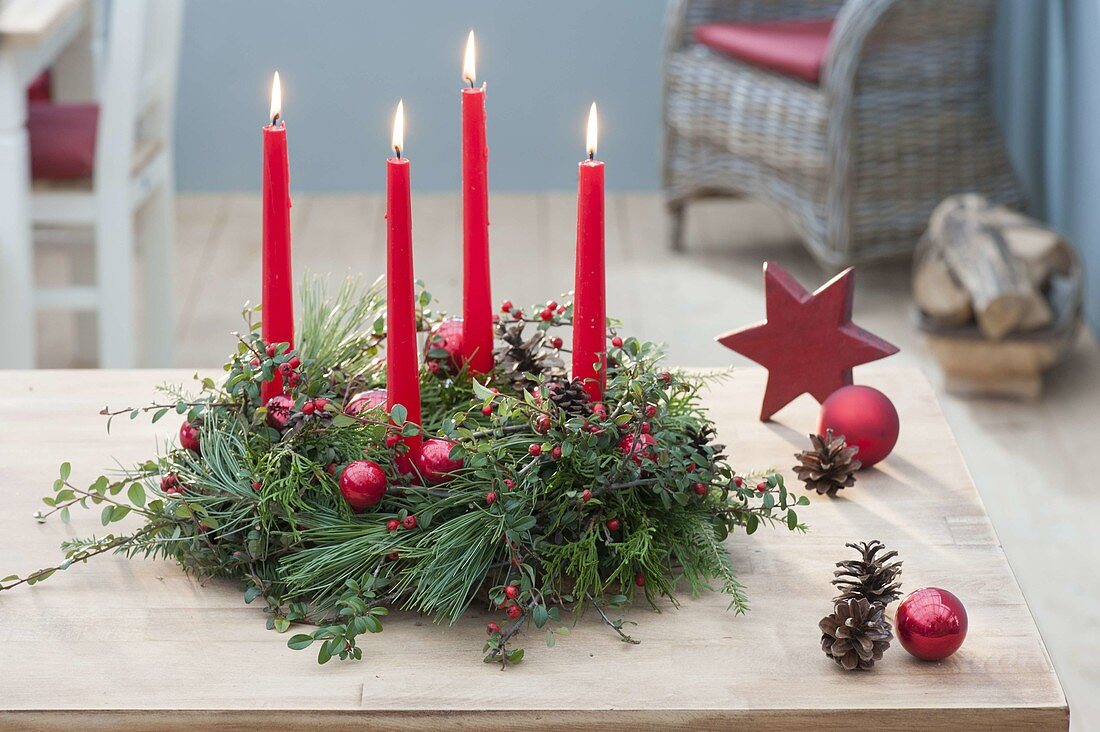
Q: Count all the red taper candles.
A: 4